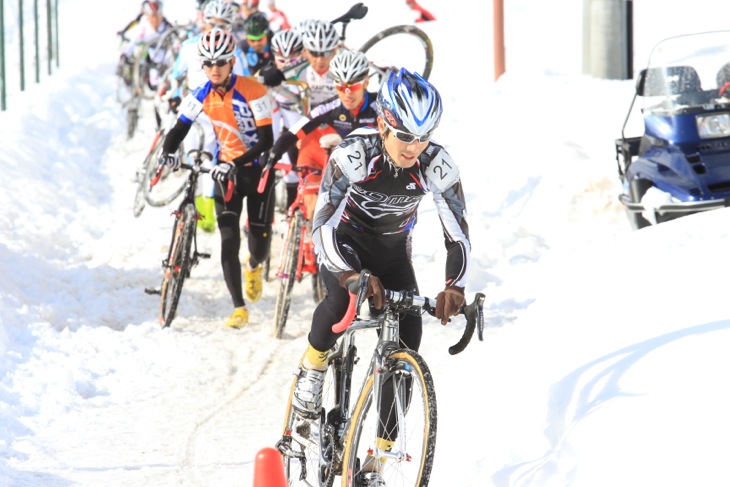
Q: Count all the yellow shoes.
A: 2